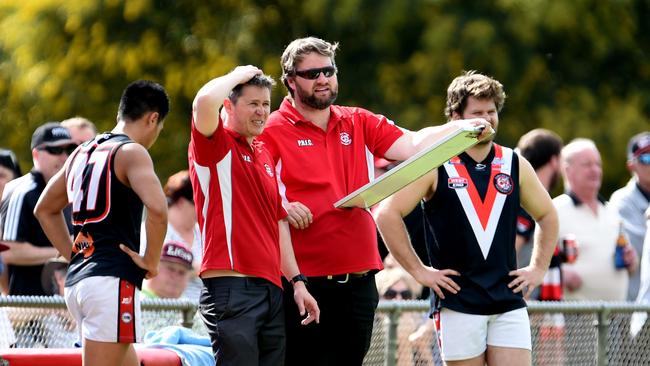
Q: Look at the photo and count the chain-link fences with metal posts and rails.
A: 1